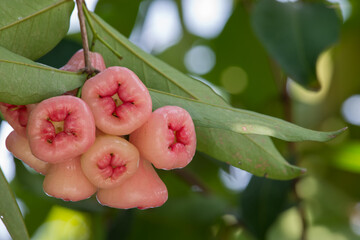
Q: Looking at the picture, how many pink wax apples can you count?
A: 9